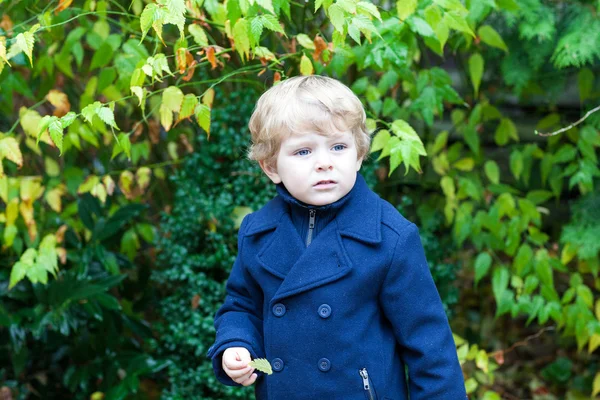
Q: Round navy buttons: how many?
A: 4